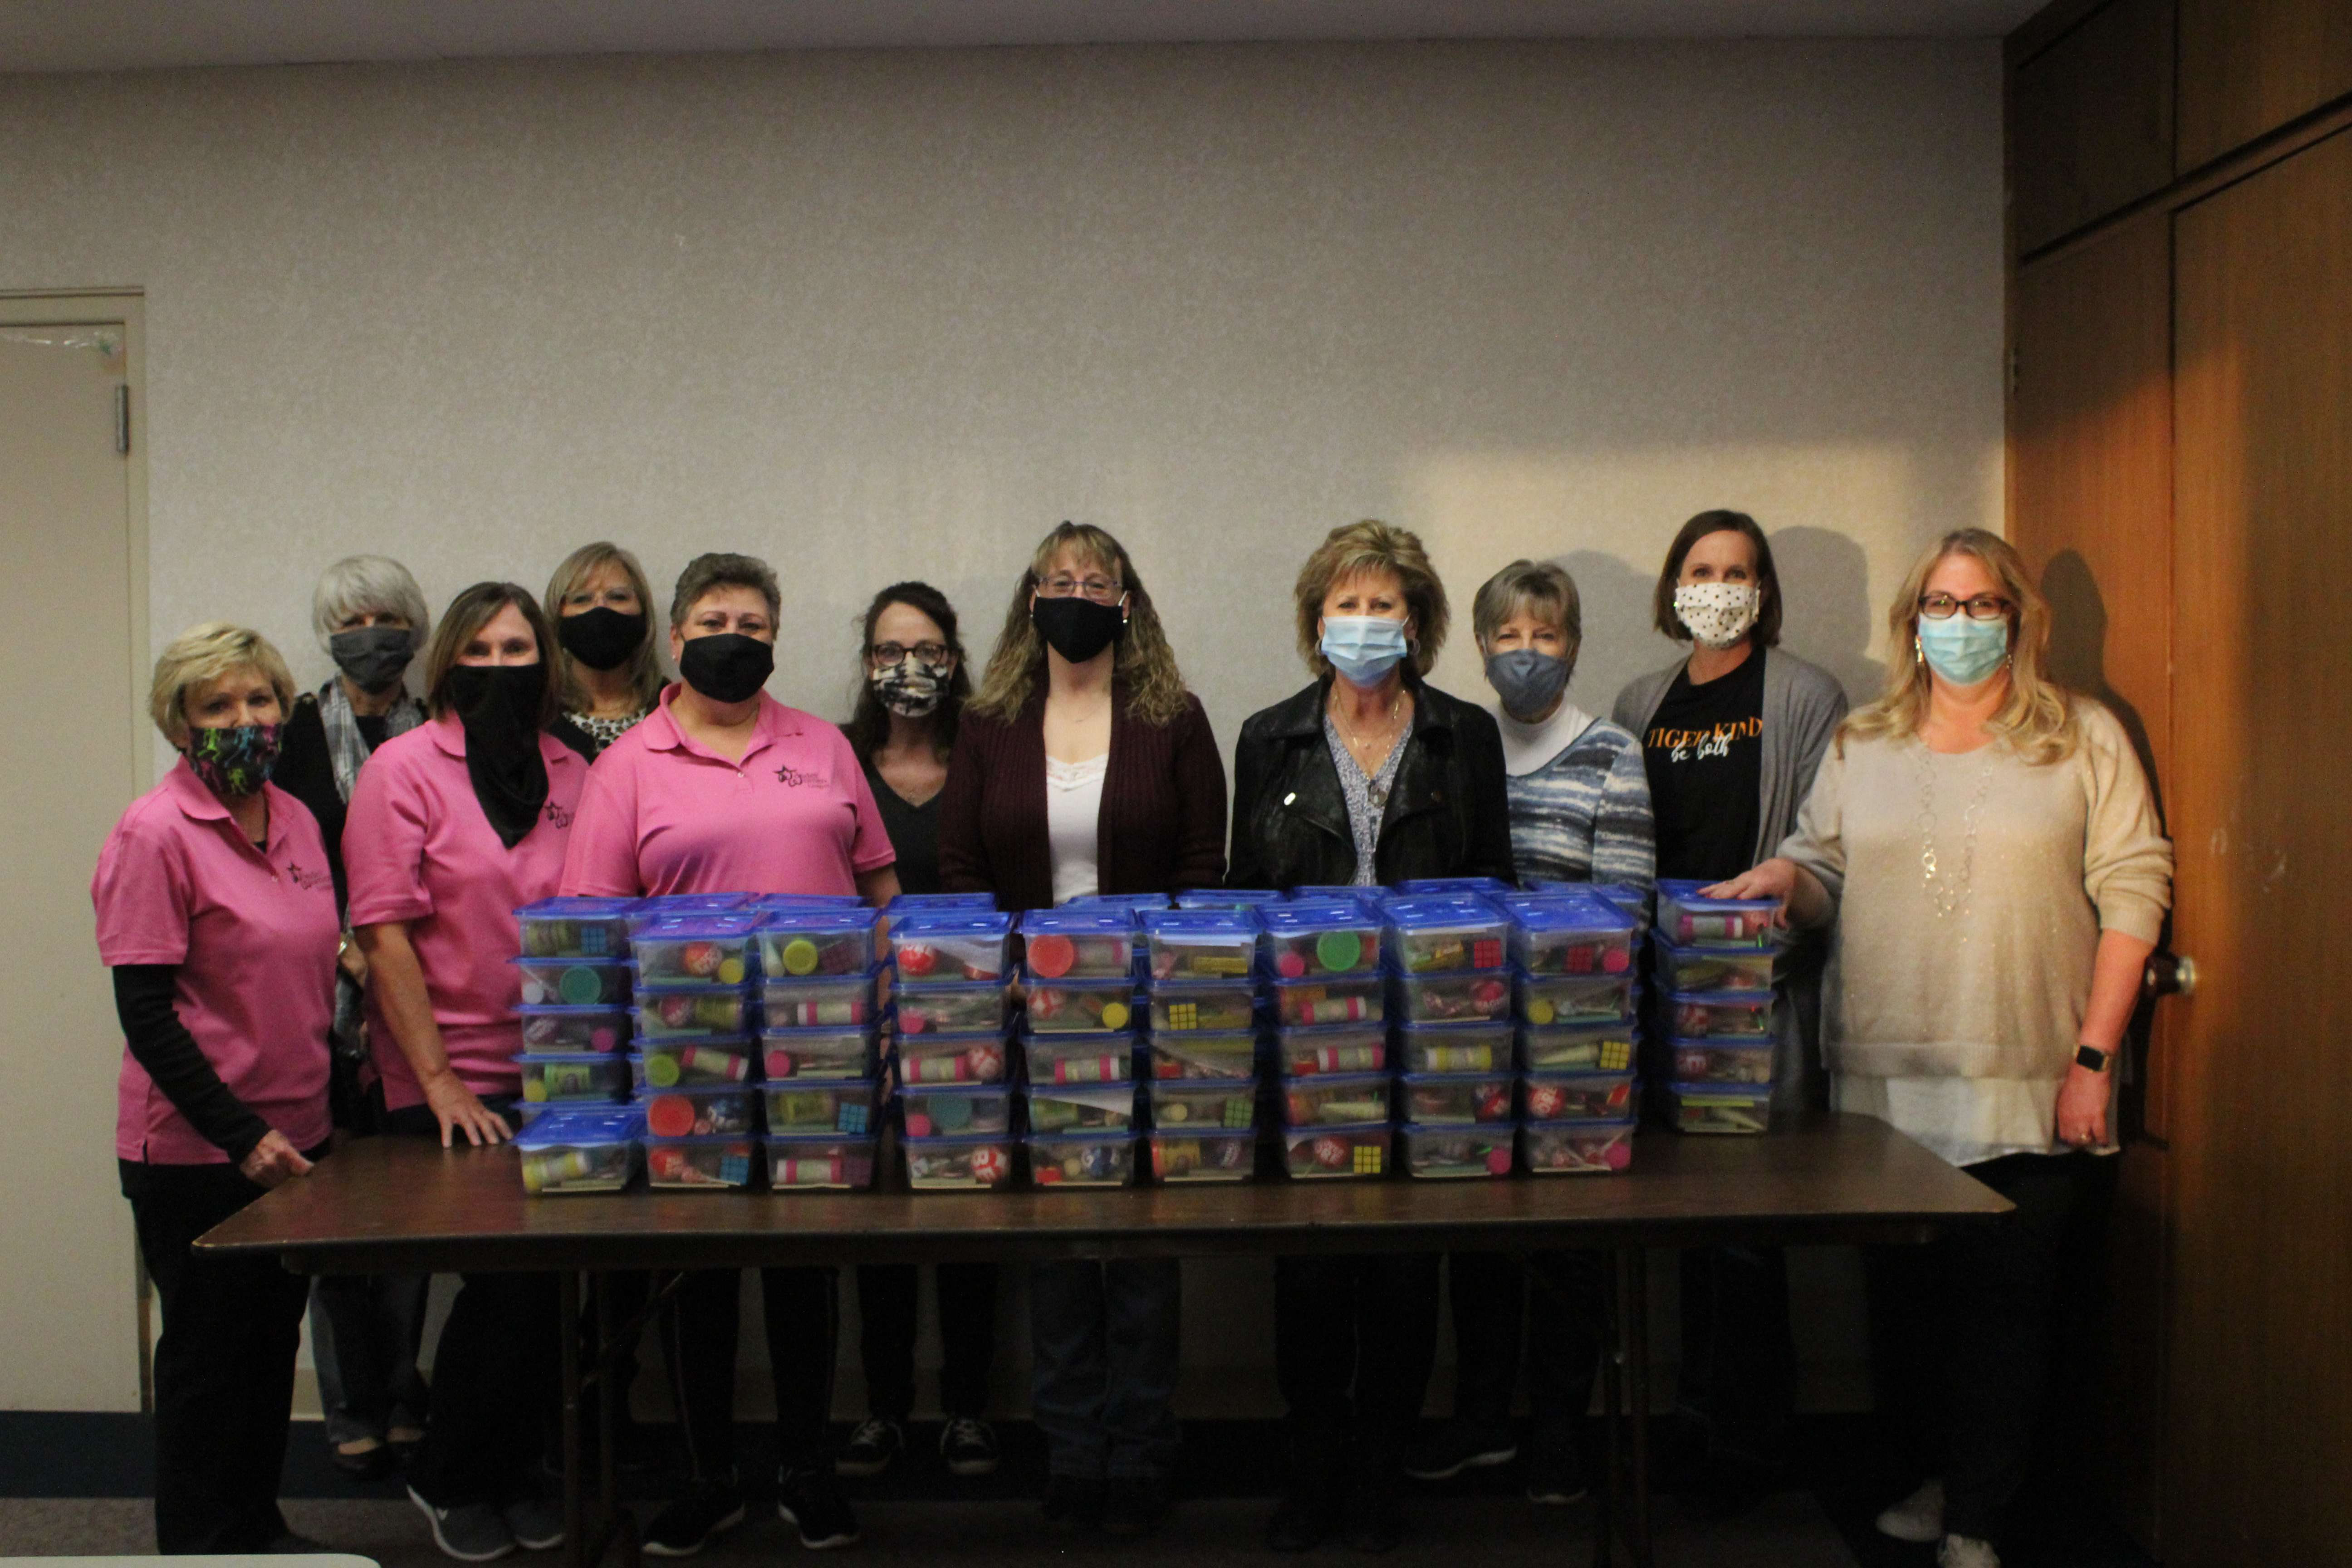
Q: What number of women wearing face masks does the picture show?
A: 11